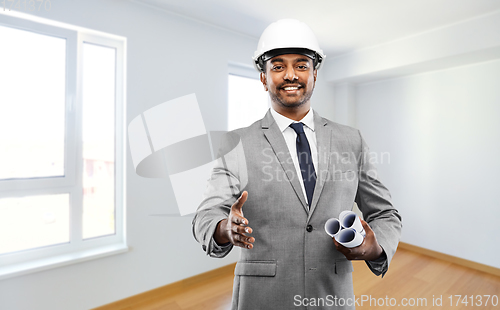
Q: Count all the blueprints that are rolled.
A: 3